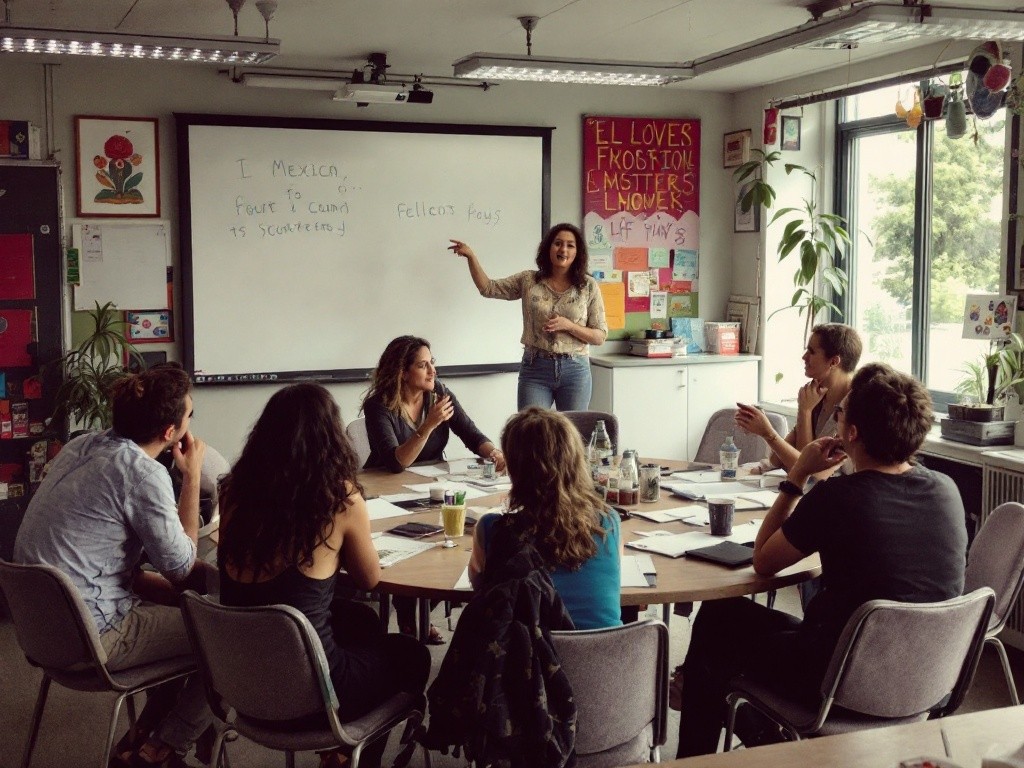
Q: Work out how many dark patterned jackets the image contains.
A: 1